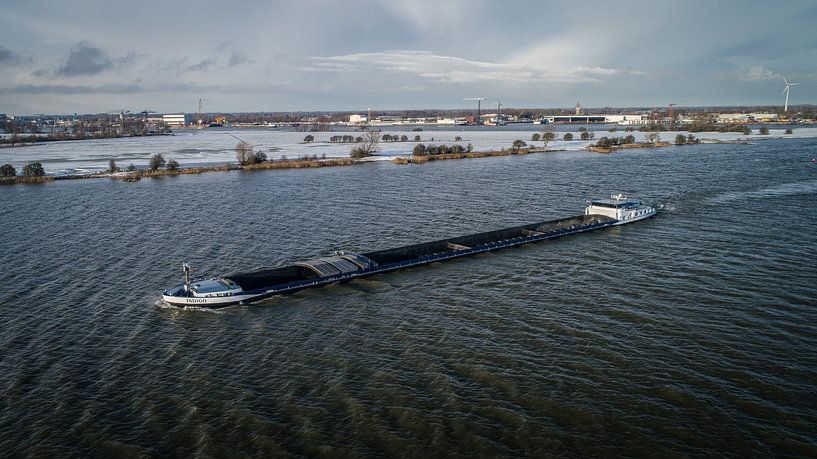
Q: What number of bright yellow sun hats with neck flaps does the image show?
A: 0